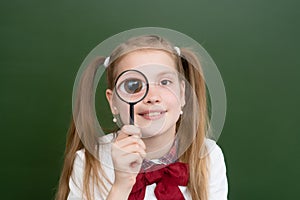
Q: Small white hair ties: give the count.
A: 2